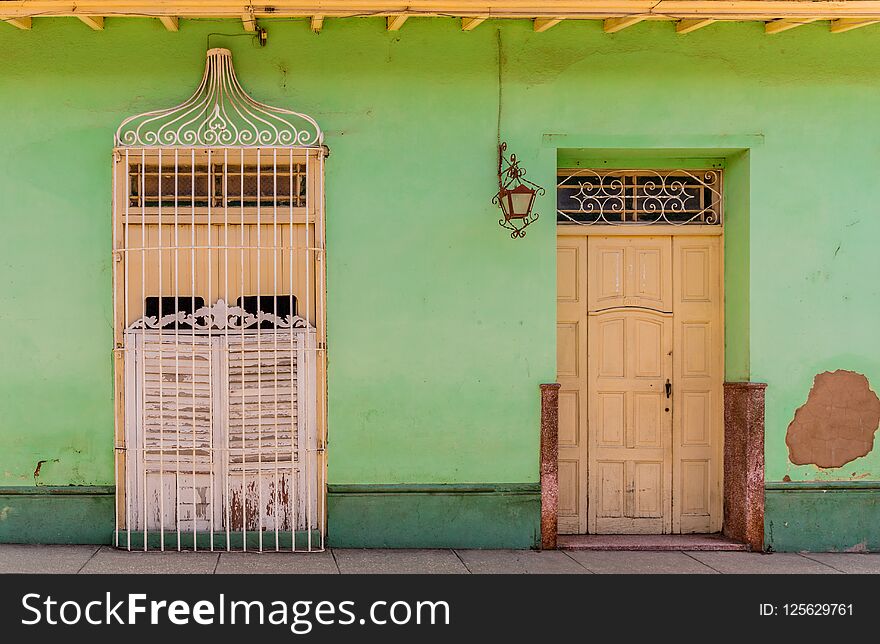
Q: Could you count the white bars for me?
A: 14